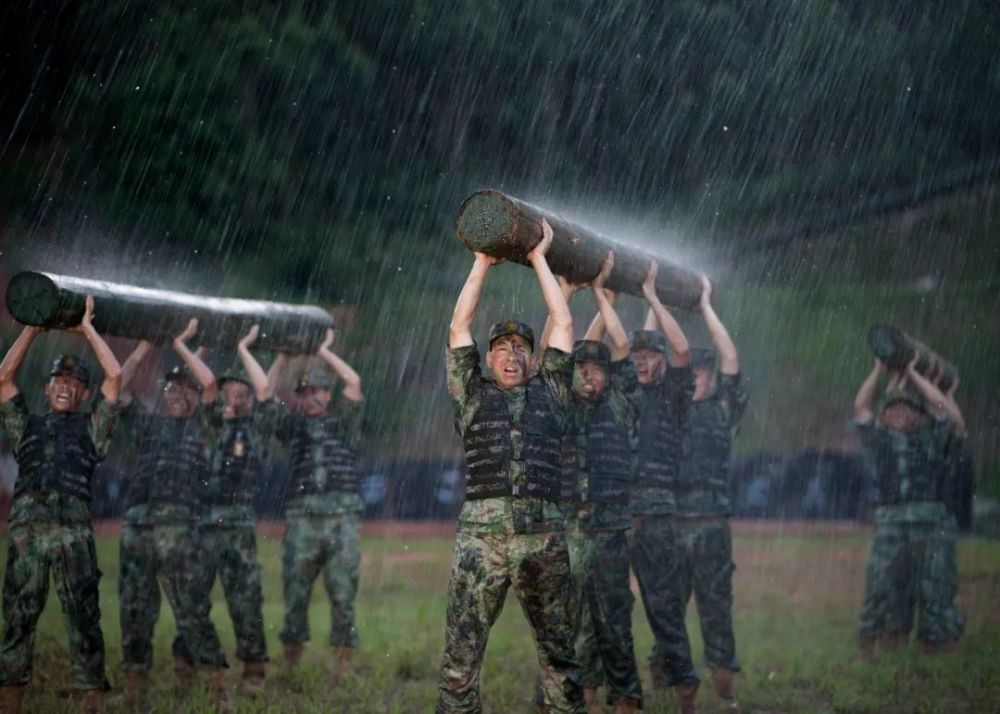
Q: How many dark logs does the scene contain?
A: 3